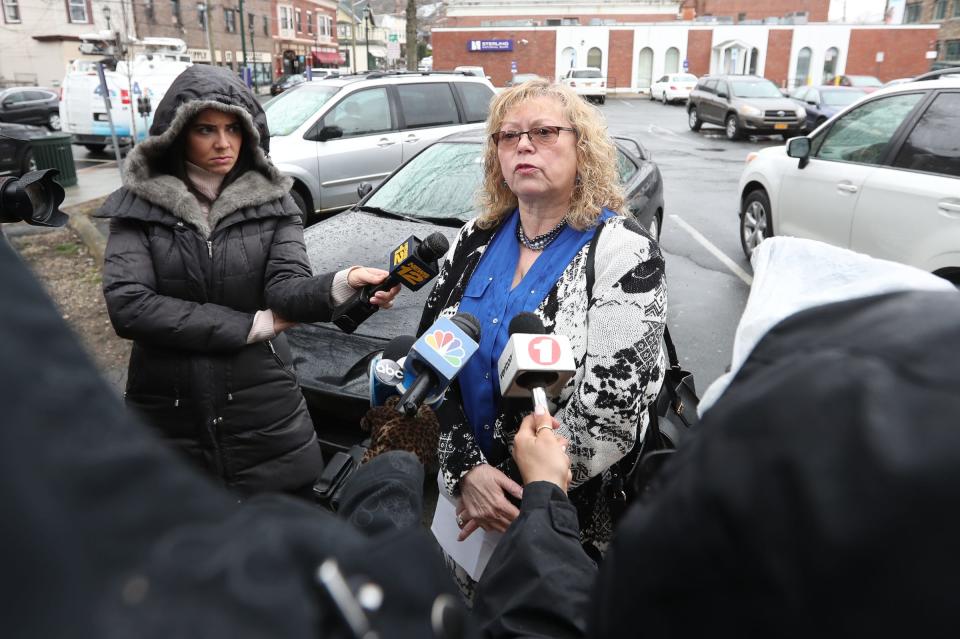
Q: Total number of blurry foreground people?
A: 2